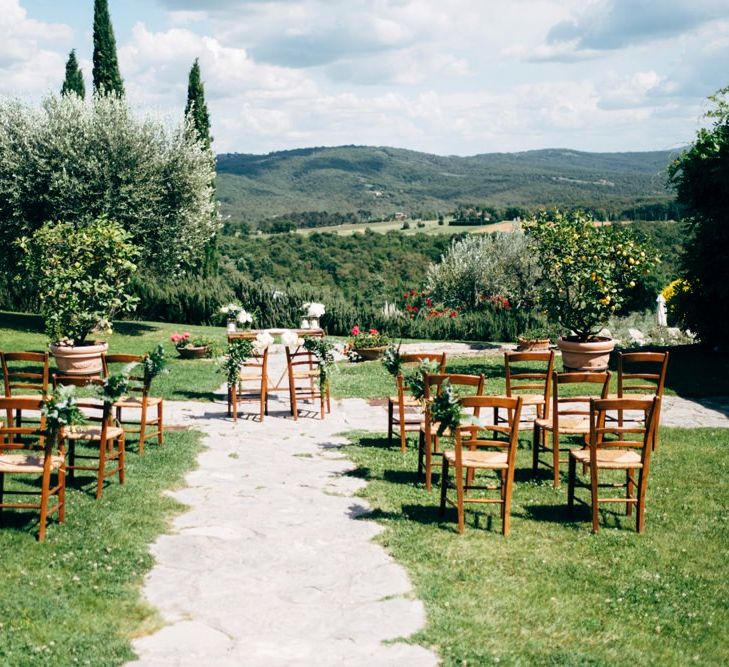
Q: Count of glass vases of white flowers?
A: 2